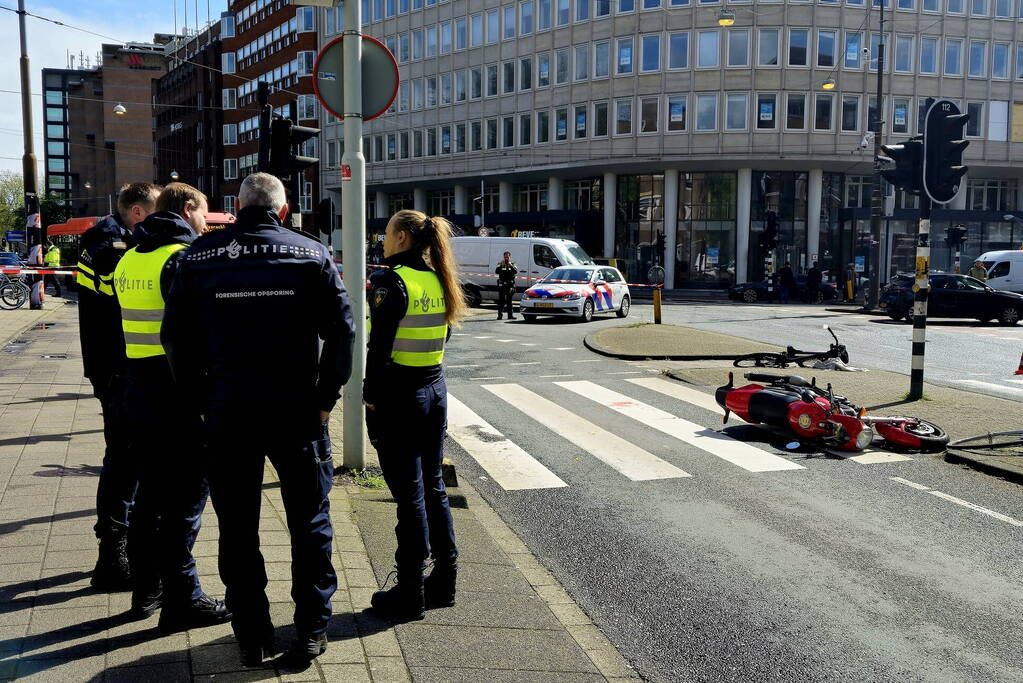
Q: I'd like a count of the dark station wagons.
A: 1